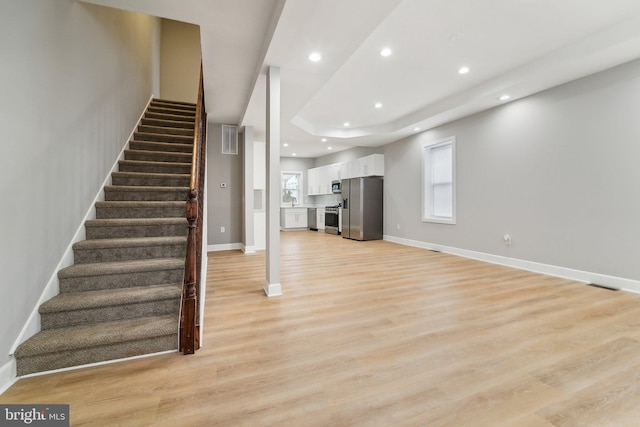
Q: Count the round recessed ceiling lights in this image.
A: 11